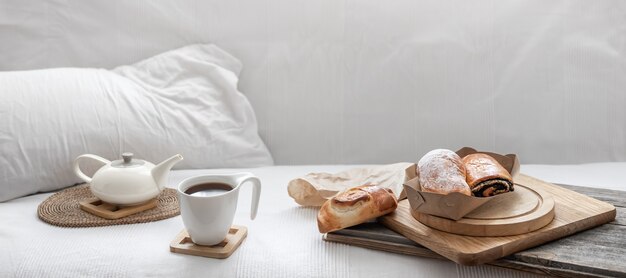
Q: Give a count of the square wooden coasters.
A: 2